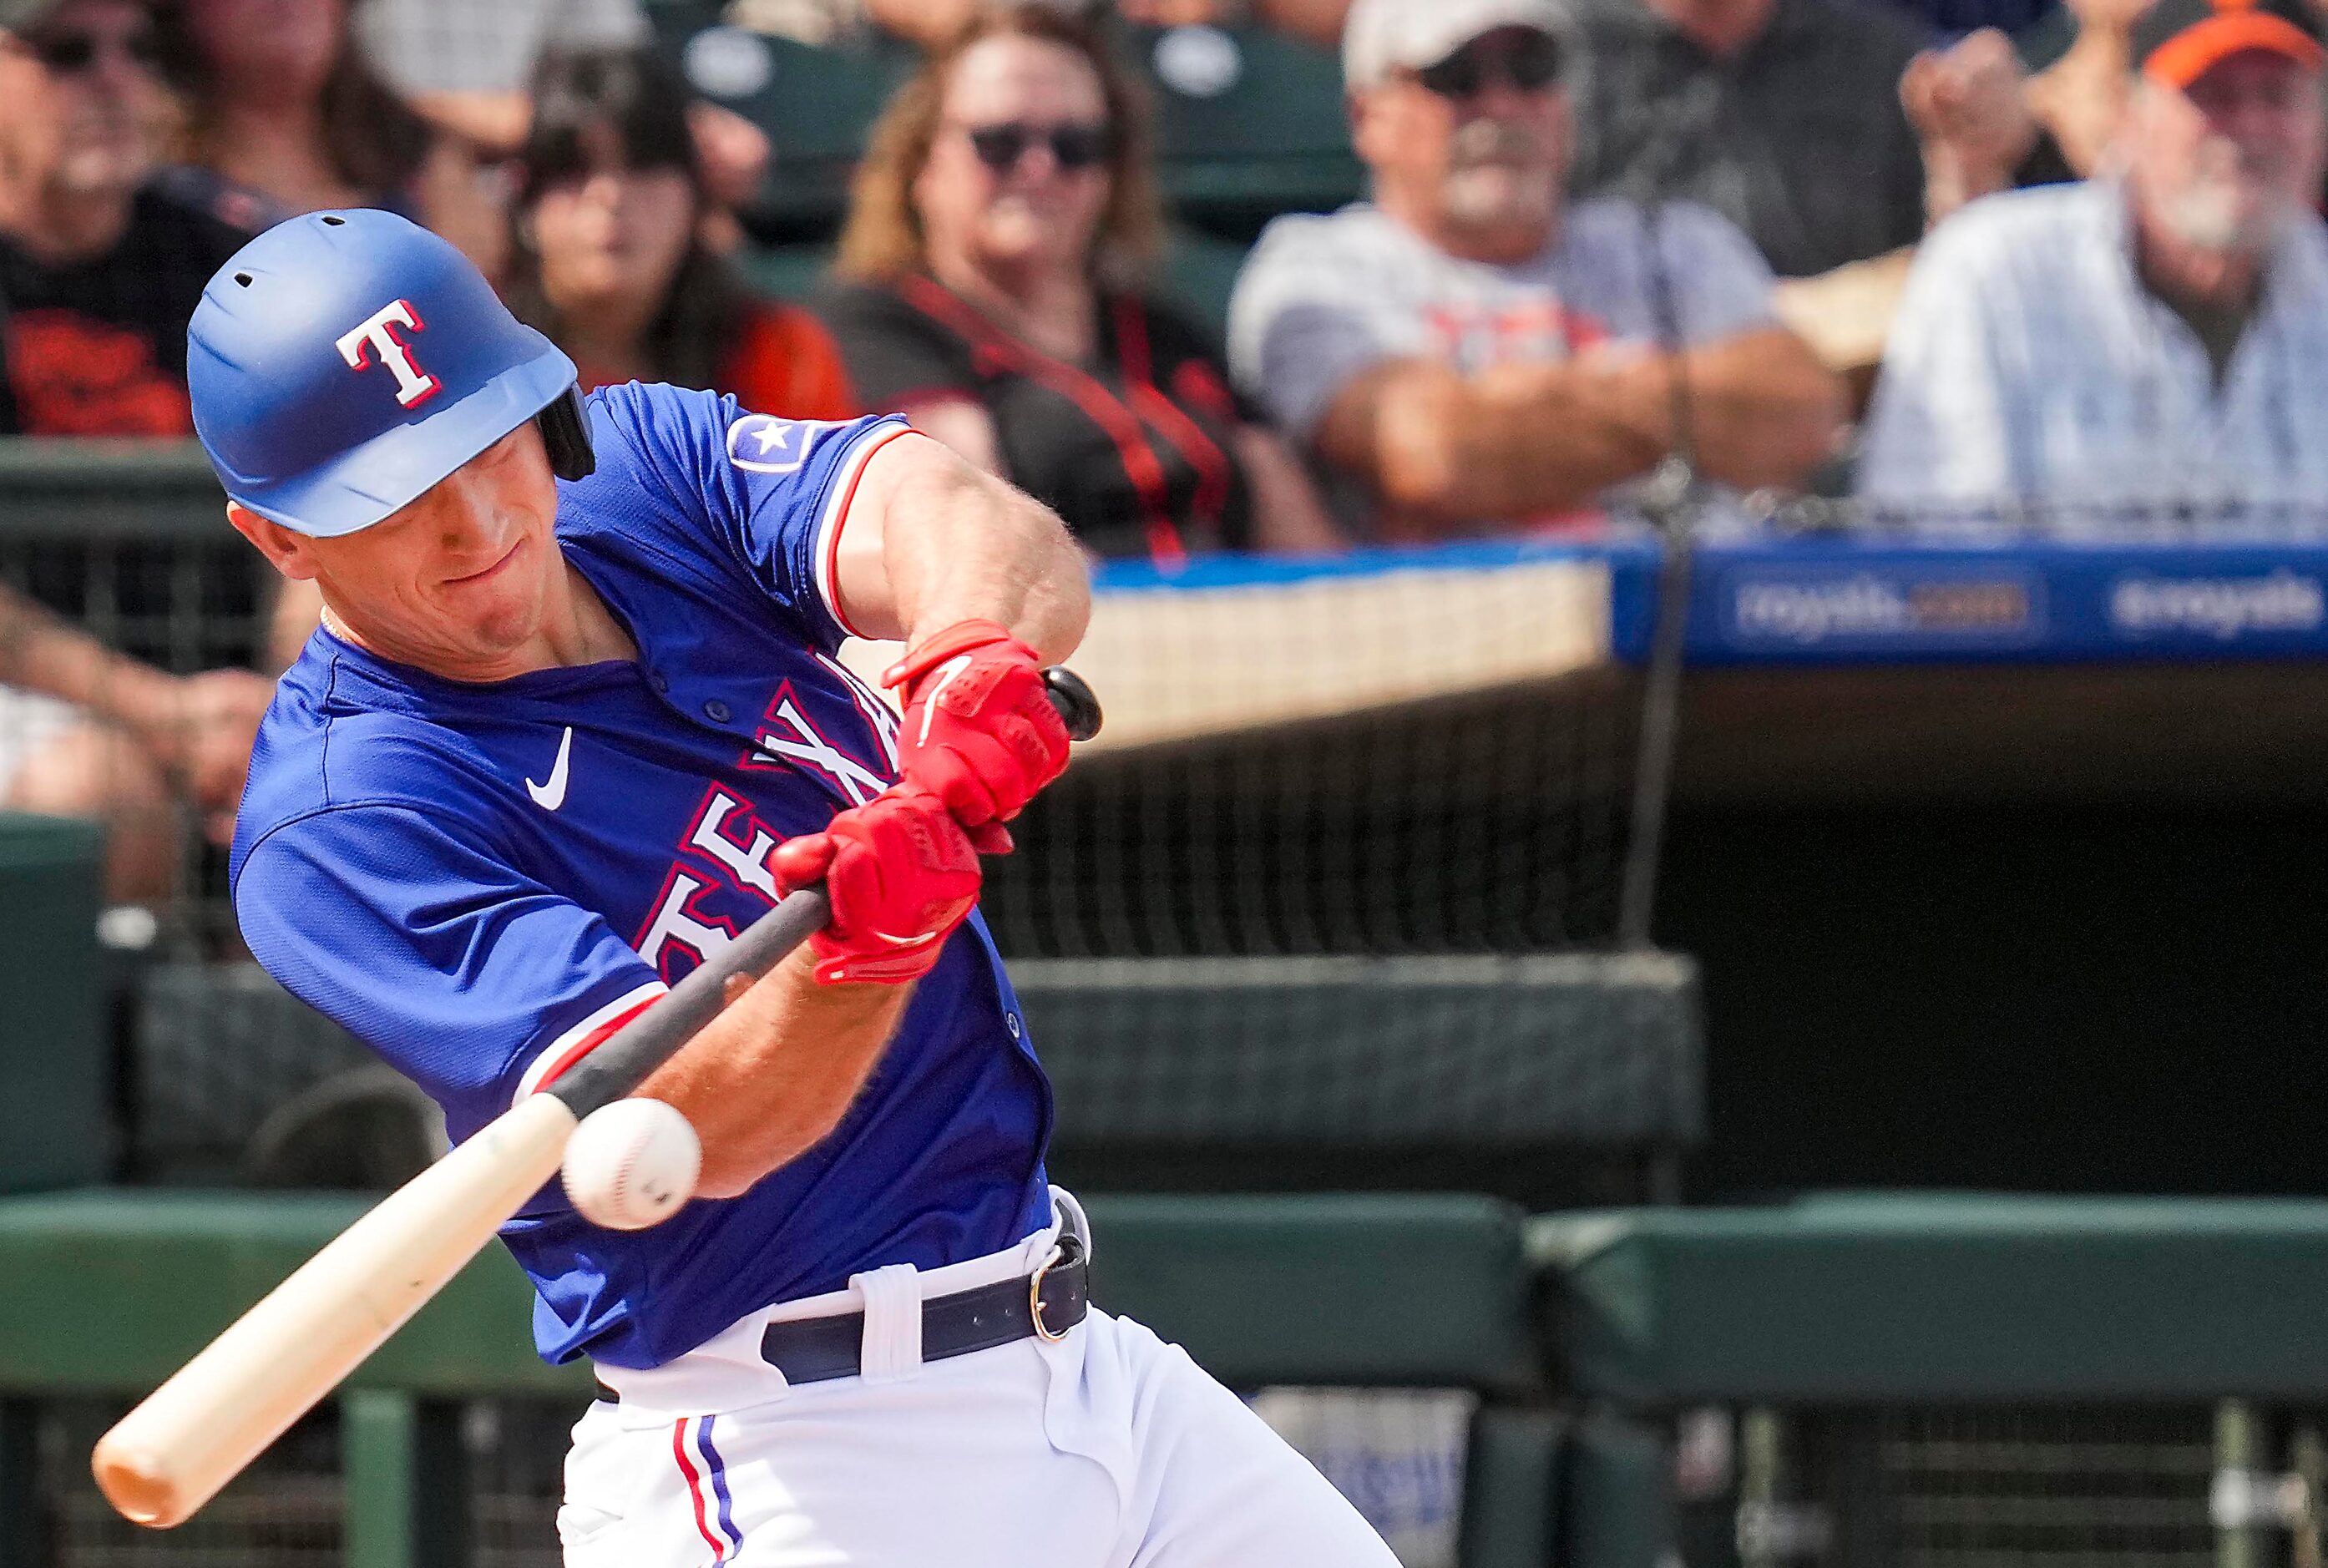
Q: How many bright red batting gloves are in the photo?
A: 2